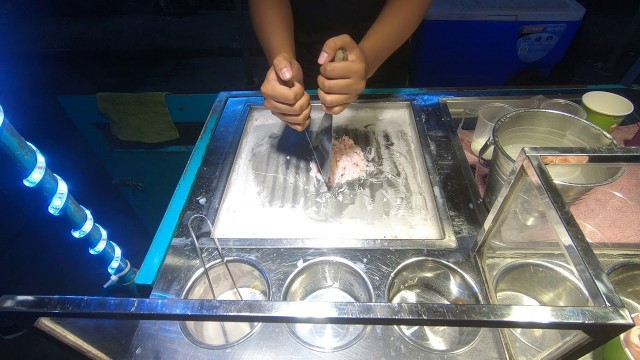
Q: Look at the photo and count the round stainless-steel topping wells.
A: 5